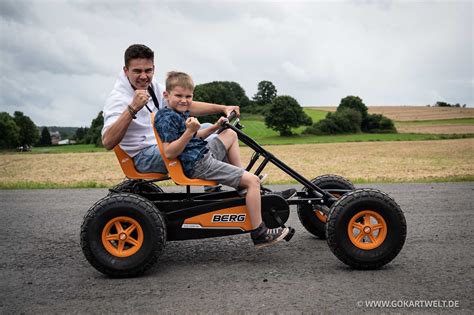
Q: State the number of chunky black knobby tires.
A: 4